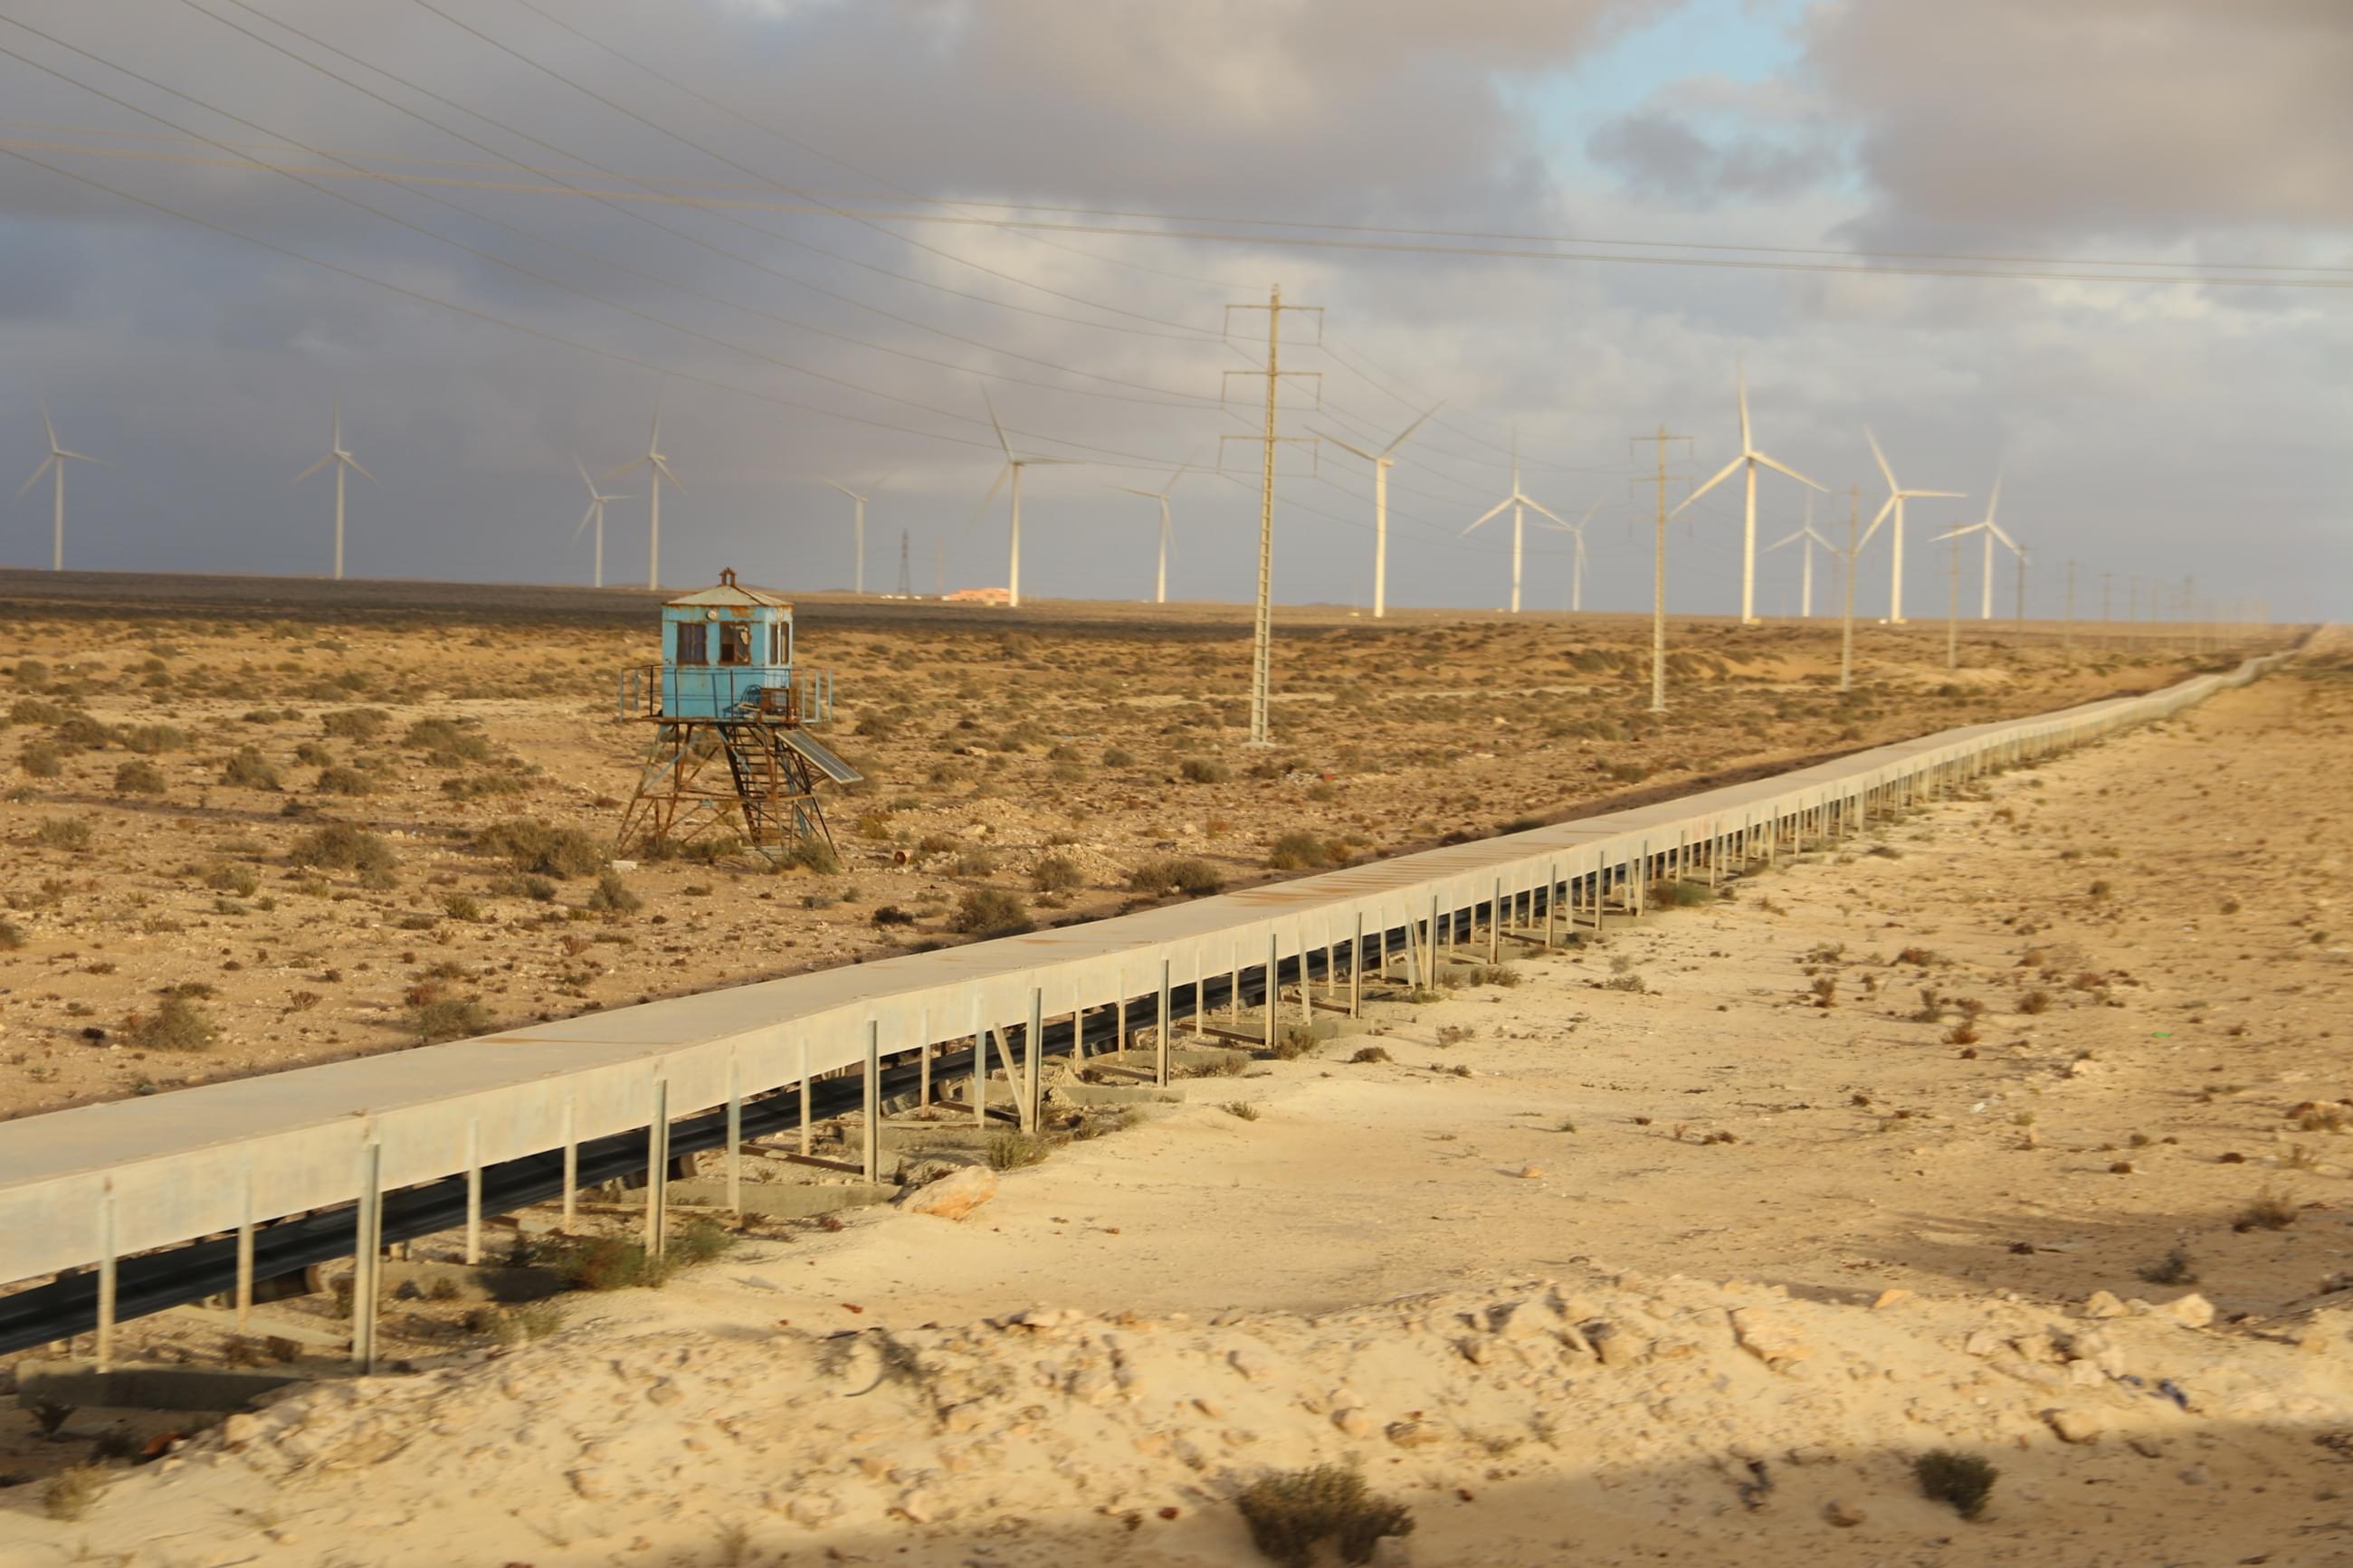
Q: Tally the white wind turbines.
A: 14